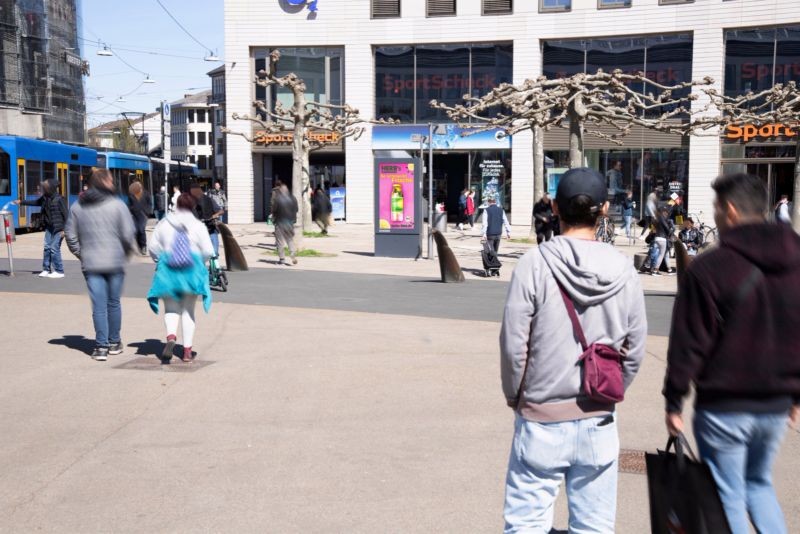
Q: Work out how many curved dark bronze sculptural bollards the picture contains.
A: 3